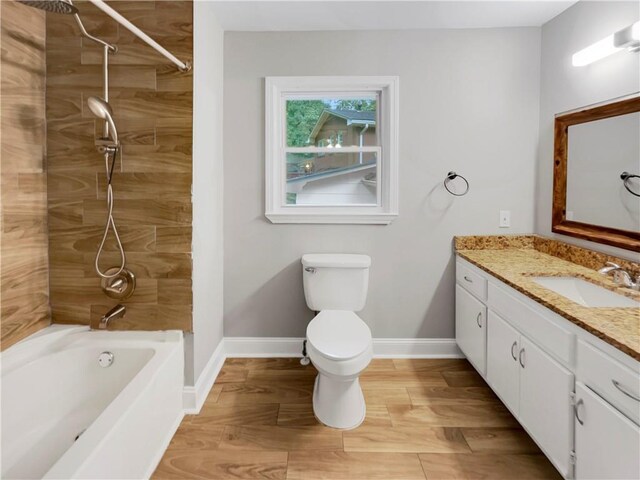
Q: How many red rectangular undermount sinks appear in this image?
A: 0